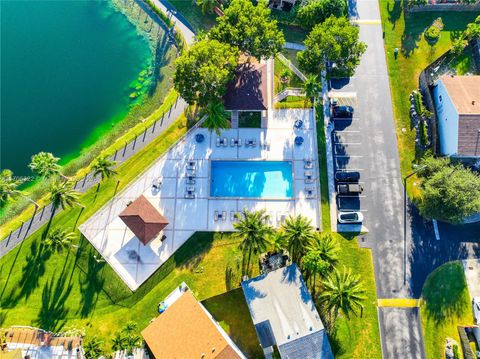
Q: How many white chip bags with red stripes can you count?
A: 0